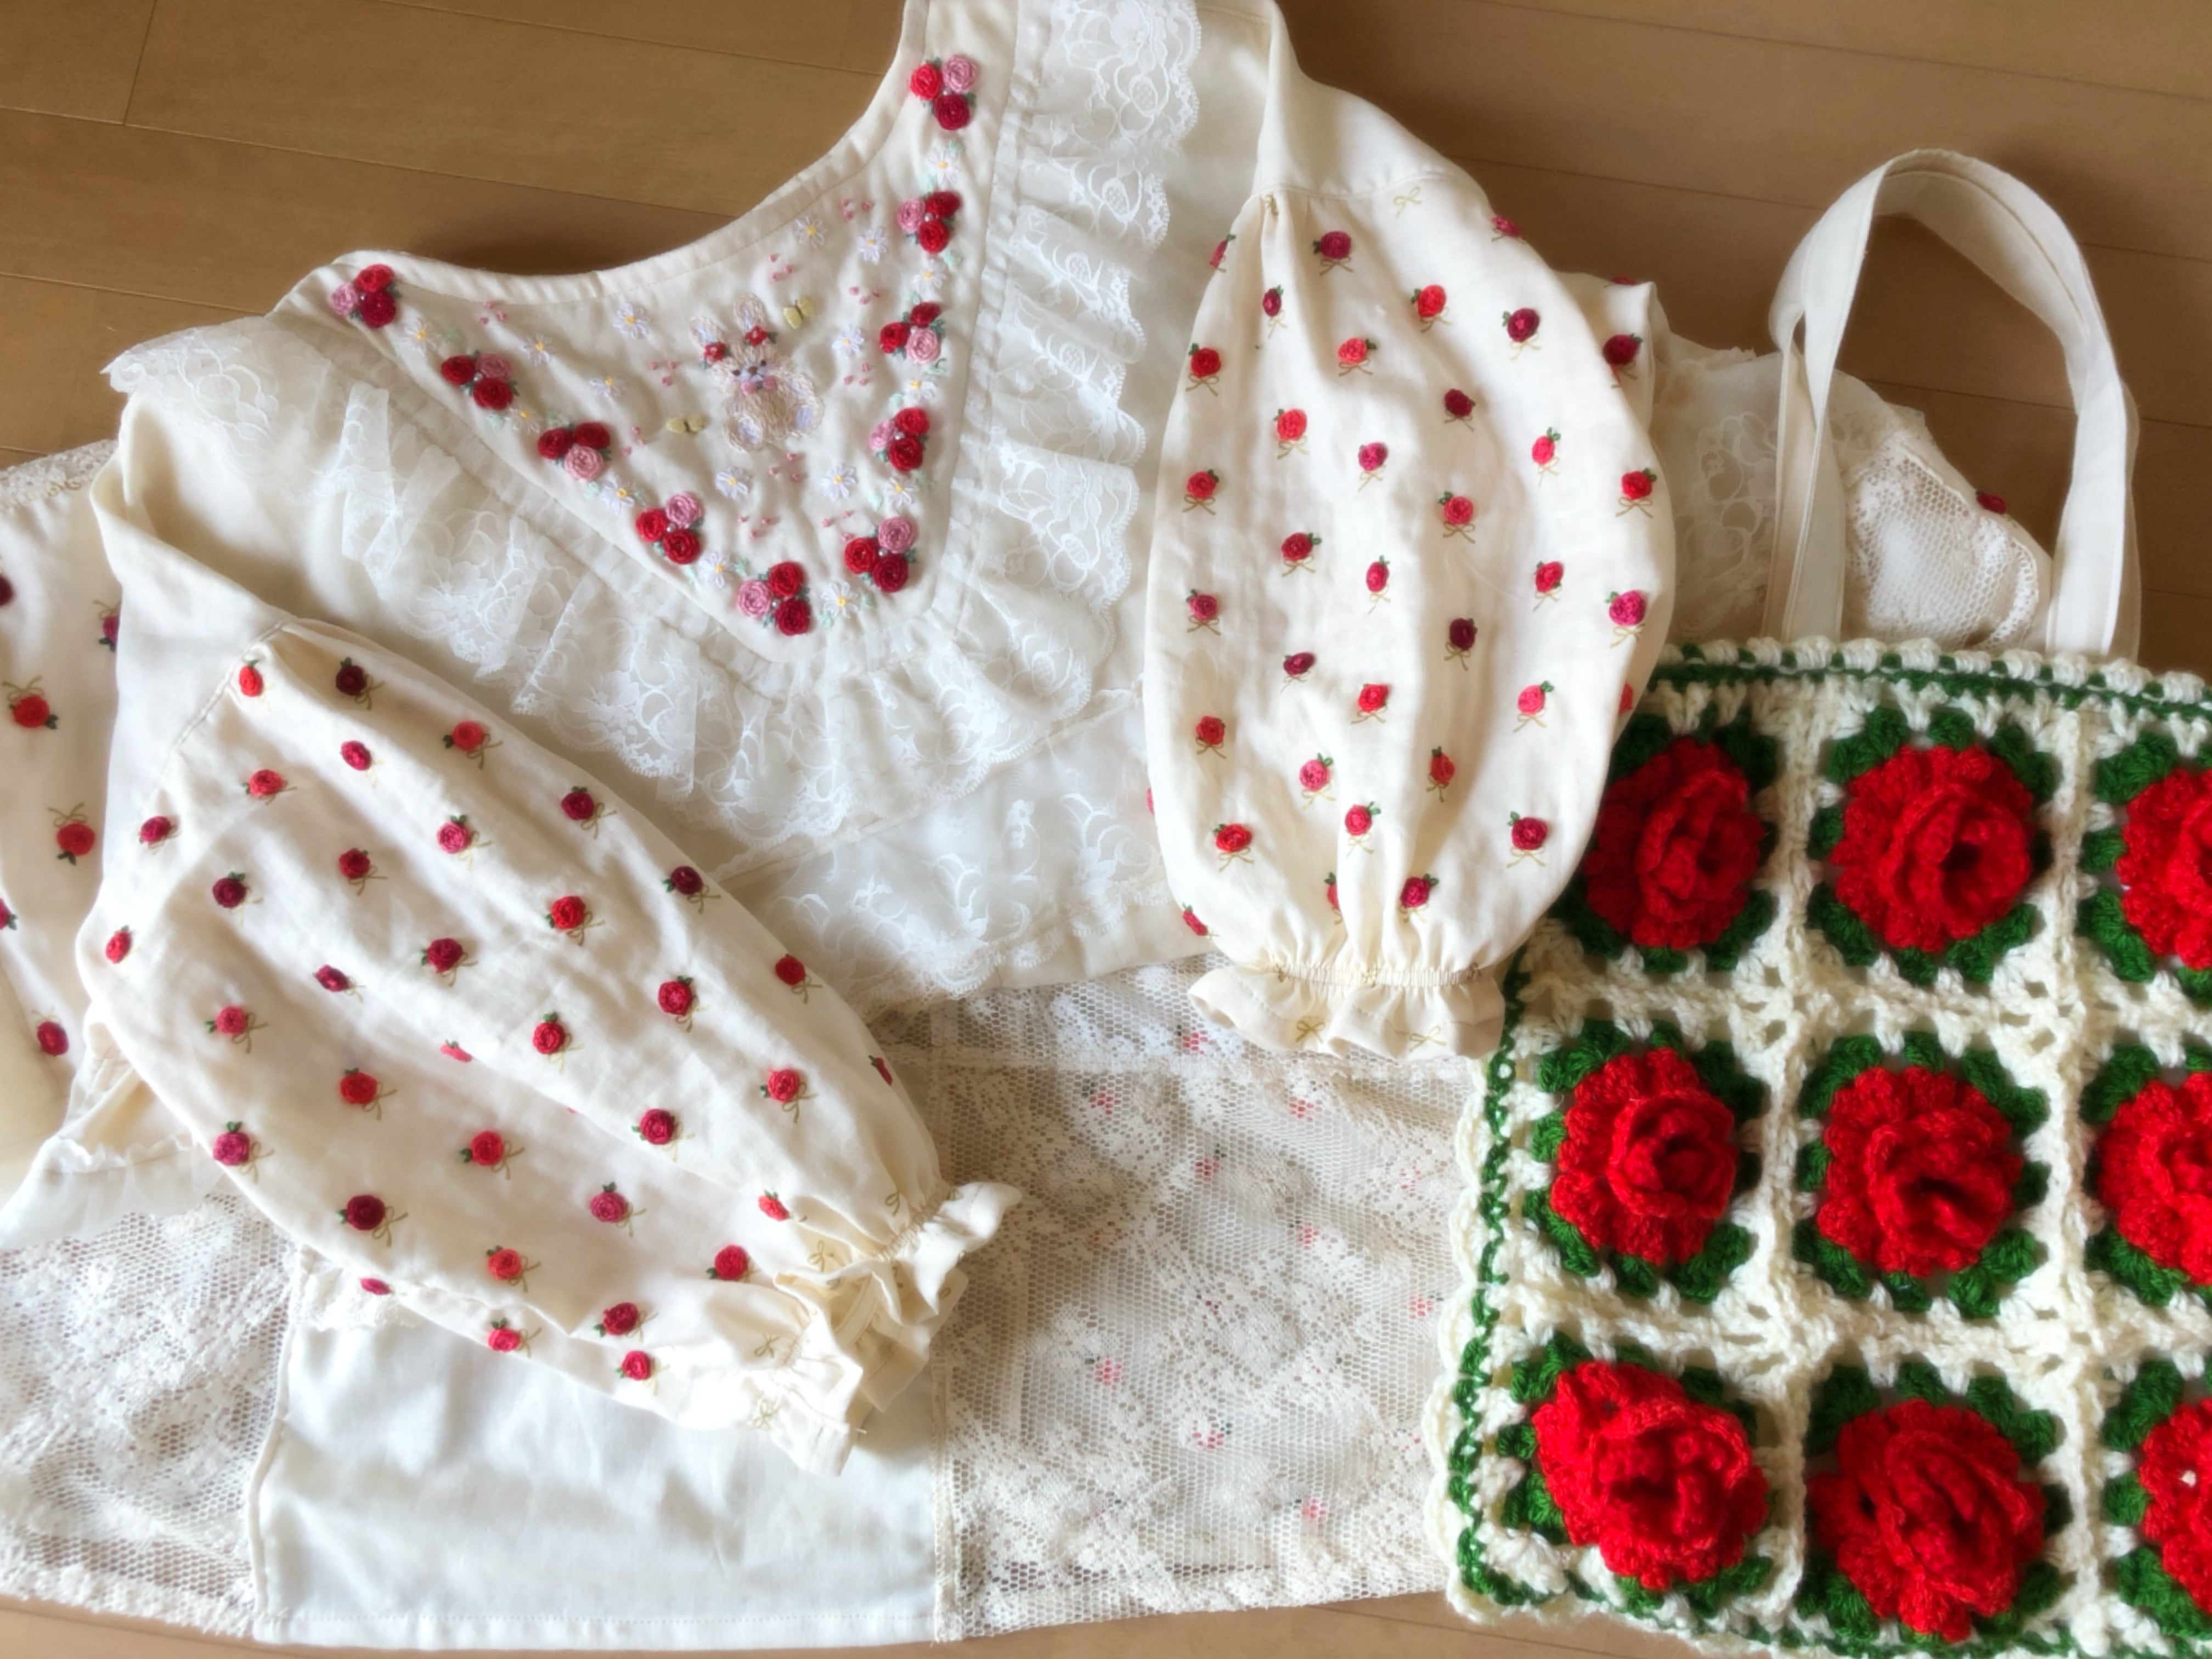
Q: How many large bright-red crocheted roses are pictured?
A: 9